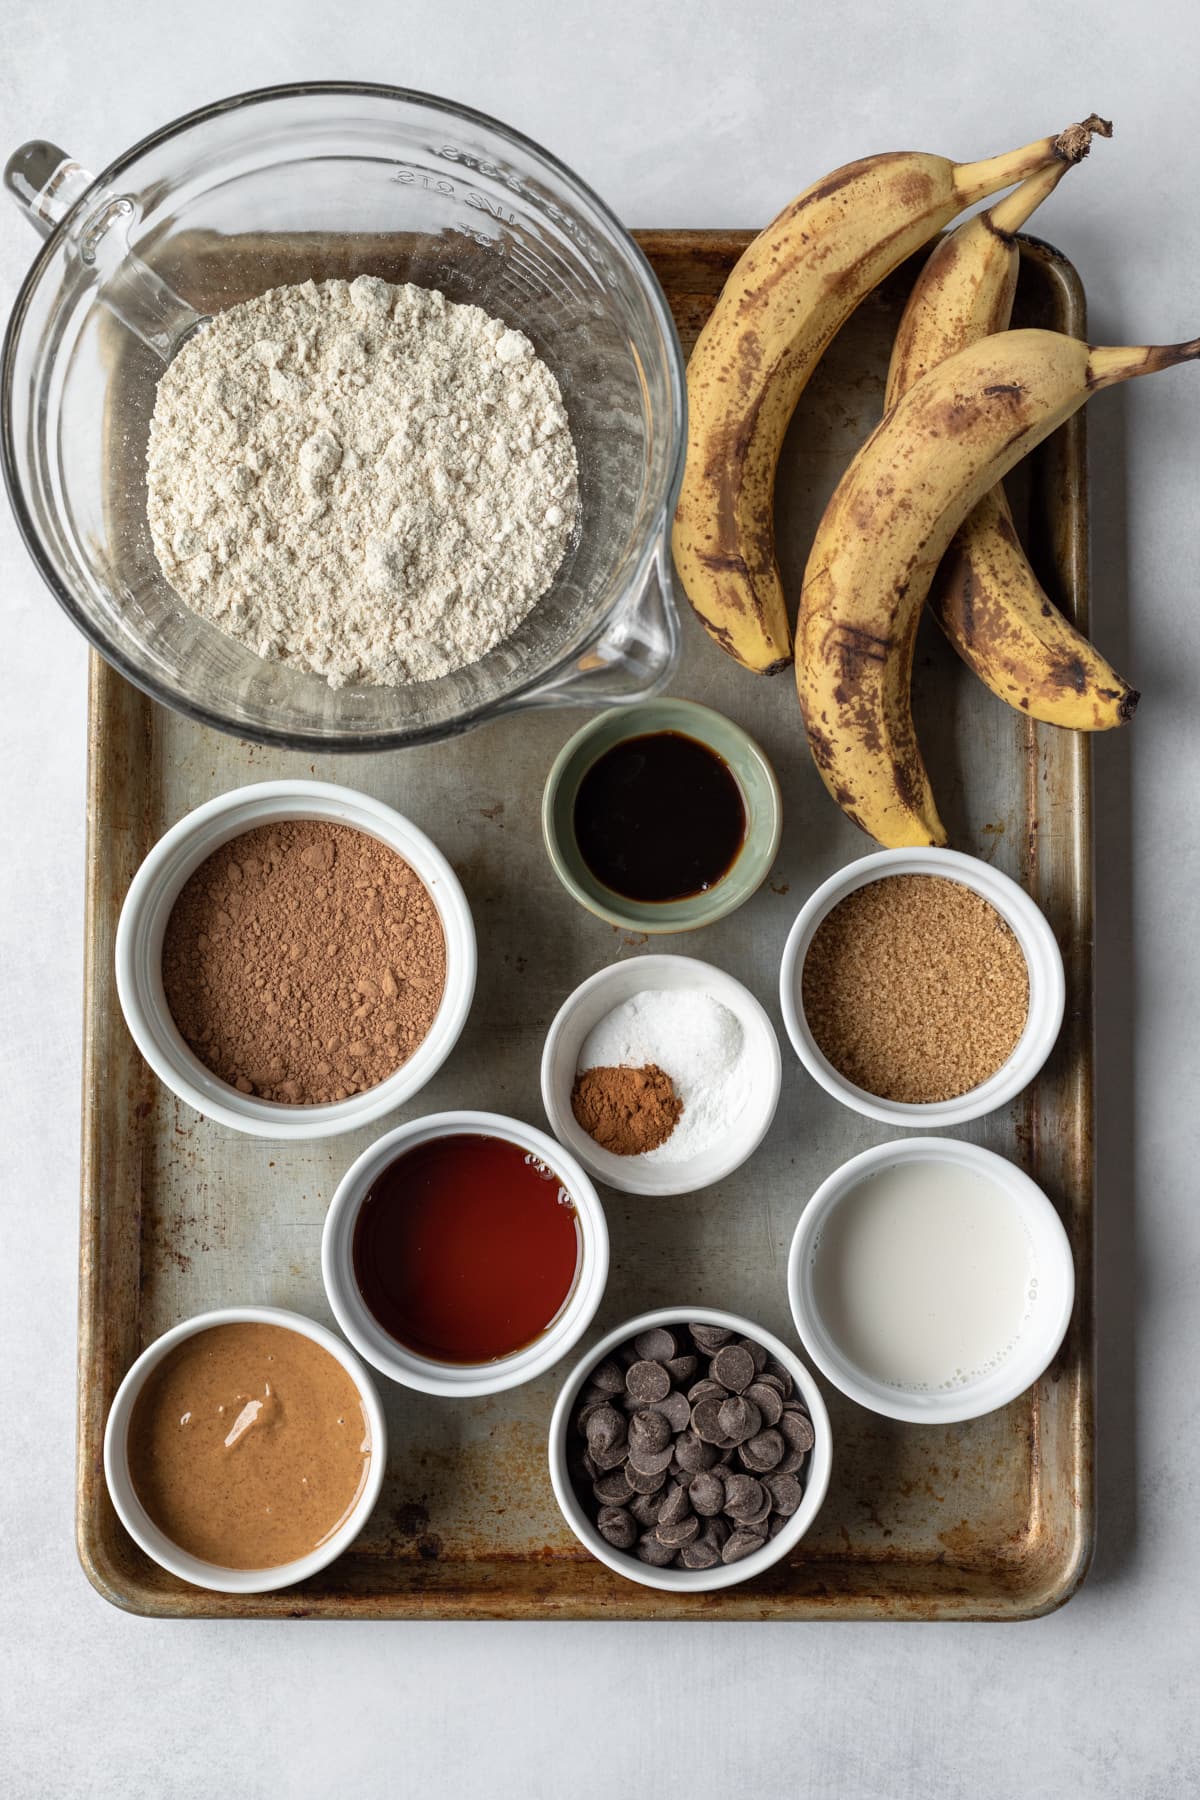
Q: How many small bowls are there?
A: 8